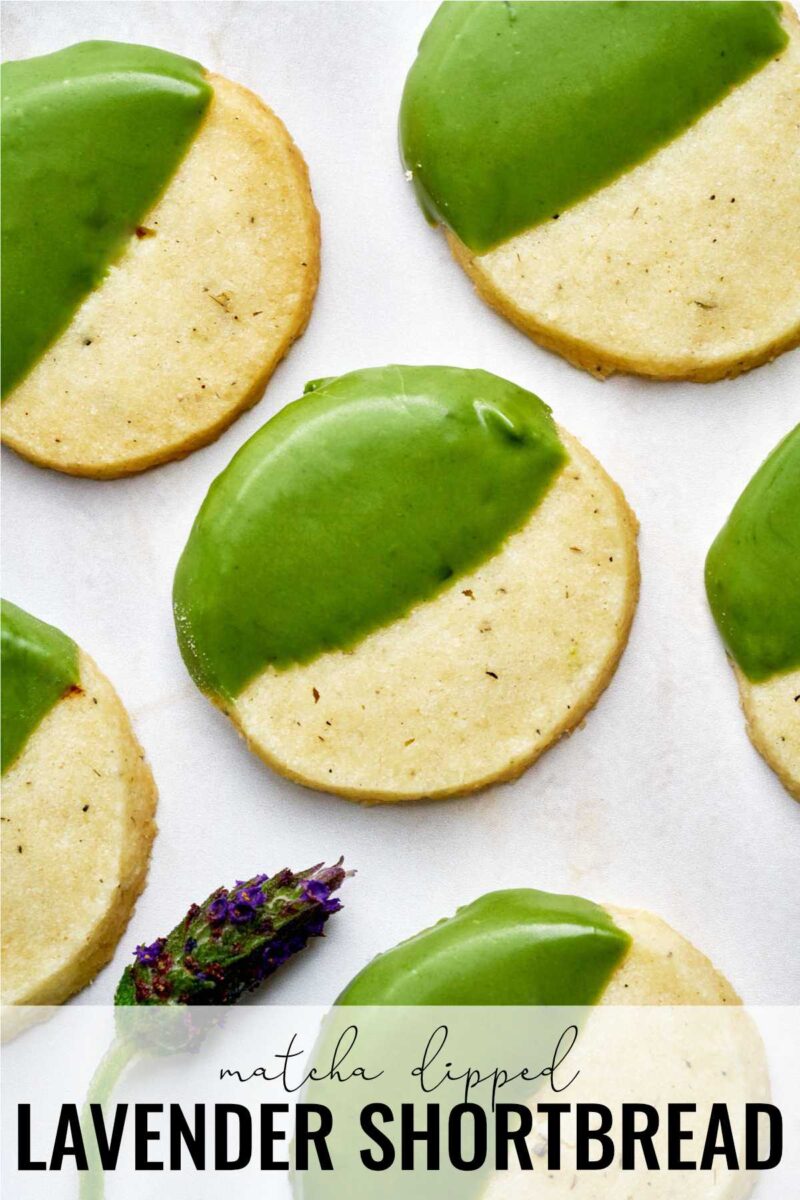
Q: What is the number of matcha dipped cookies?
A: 6